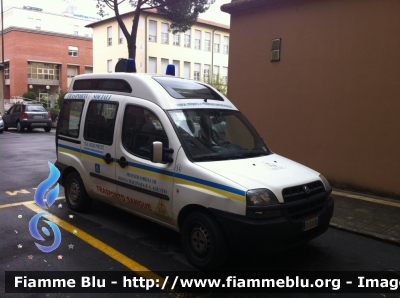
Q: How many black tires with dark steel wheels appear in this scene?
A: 2